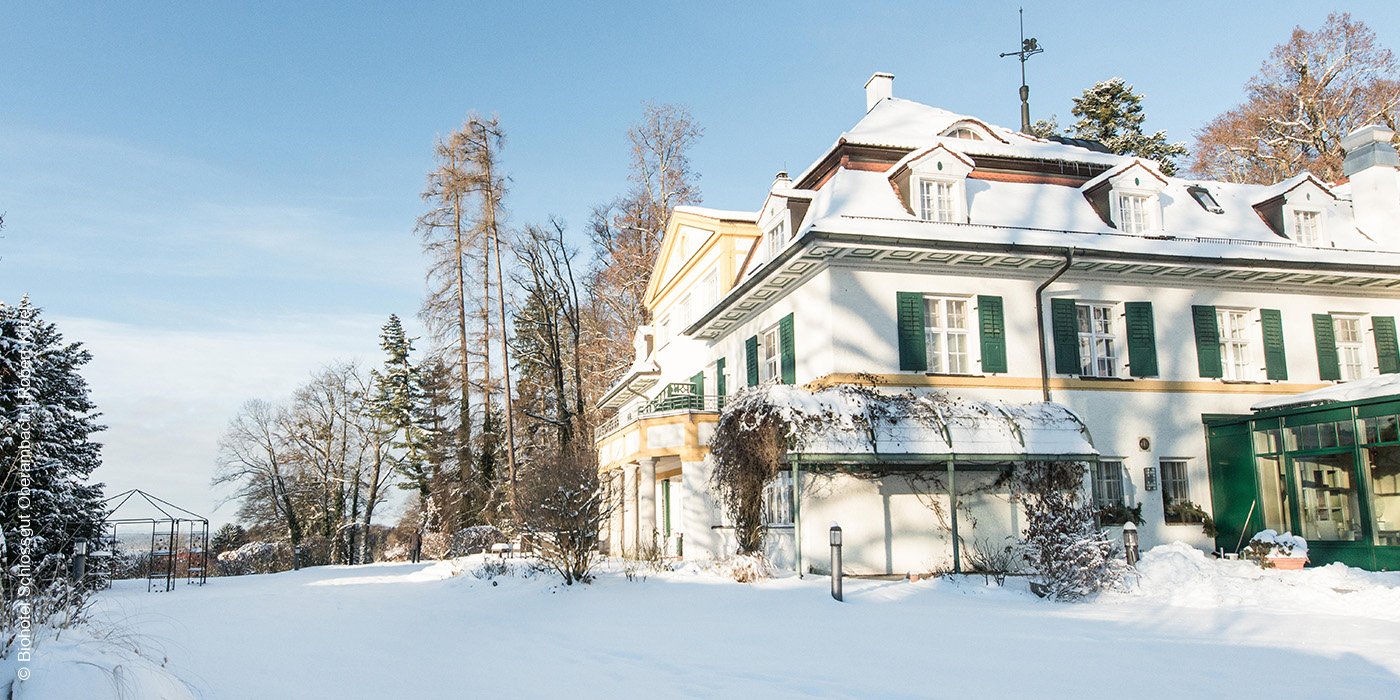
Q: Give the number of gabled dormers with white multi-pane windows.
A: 4